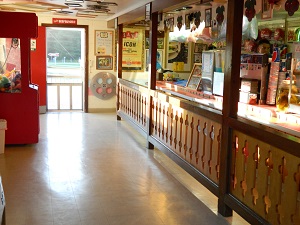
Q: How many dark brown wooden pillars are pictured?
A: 3